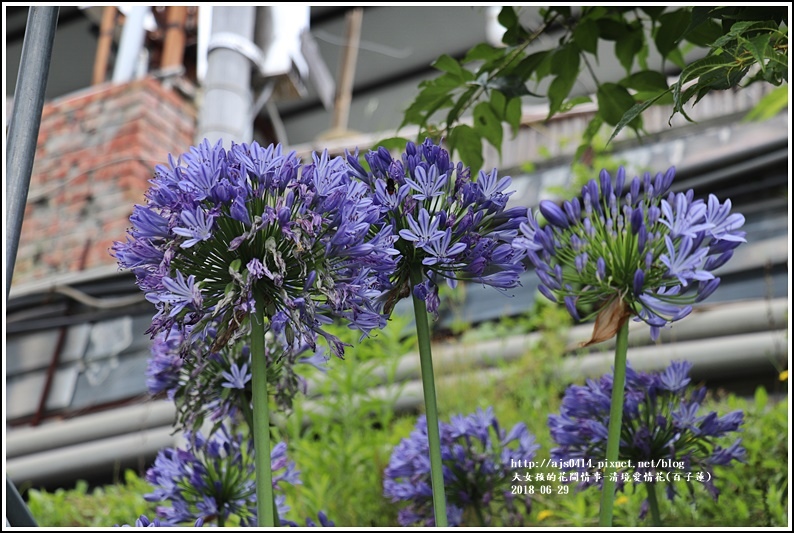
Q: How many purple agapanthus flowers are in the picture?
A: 7